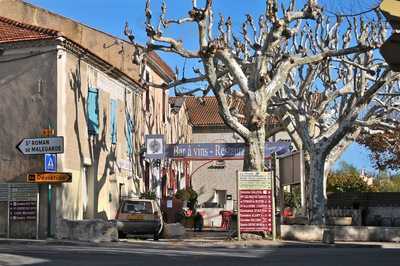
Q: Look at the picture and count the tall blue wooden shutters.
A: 3